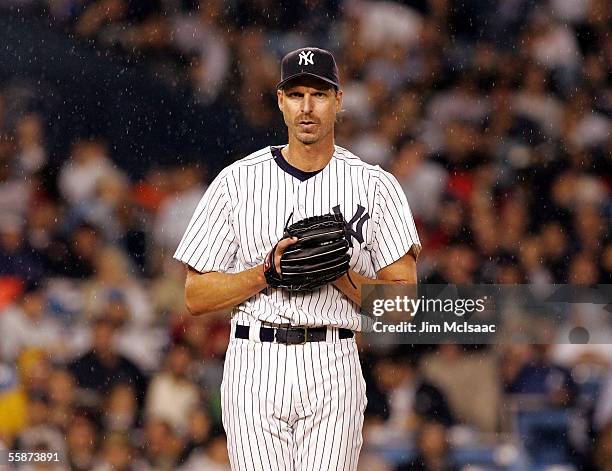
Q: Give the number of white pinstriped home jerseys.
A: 1